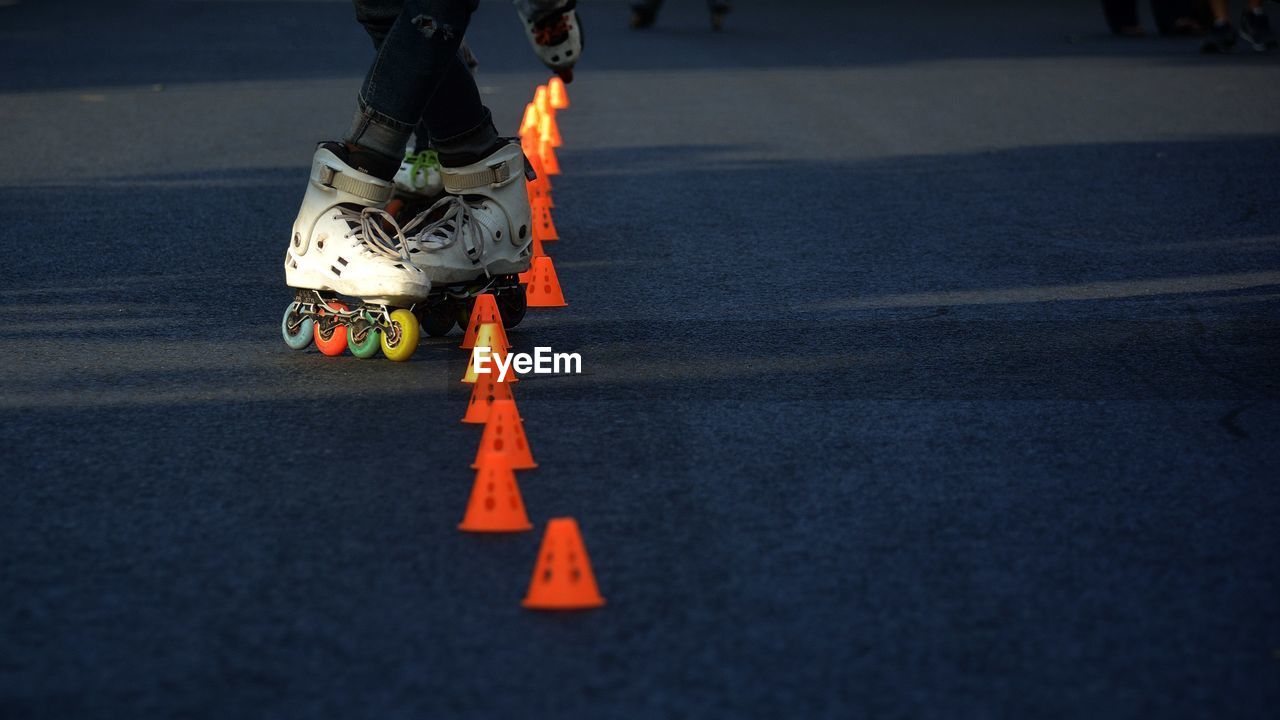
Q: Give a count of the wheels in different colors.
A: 4